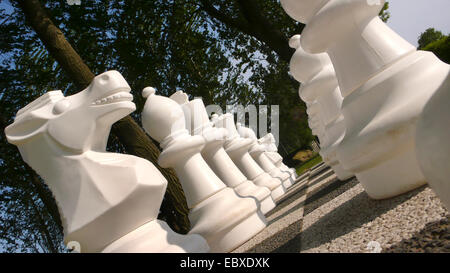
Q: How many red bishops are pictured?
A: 0